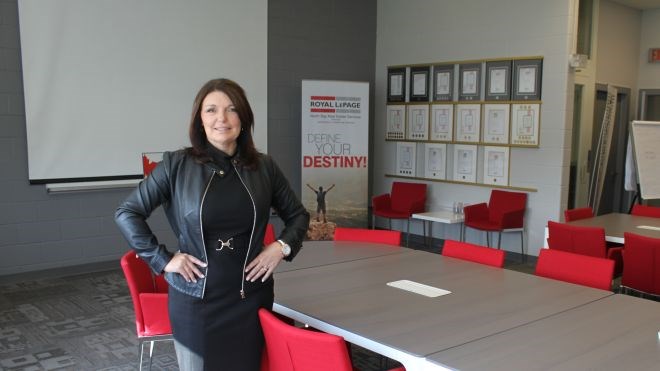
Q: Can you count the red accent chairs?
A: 12